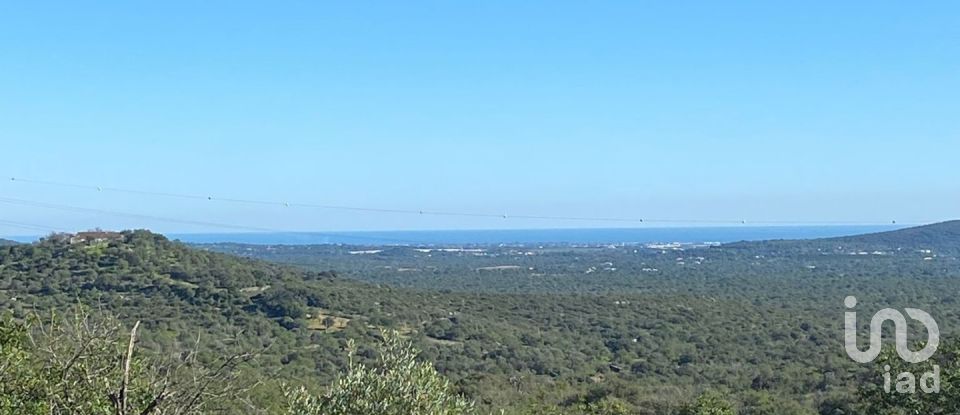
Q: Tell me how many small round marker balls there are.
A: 9